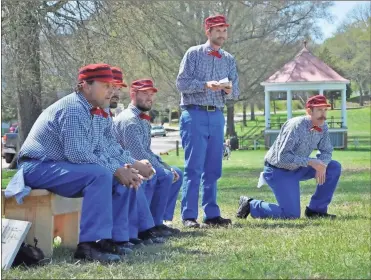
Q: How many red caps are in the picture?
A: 5